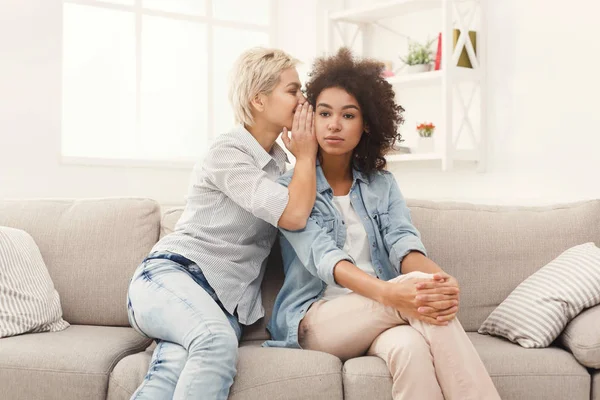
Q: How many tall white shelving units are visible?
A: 1